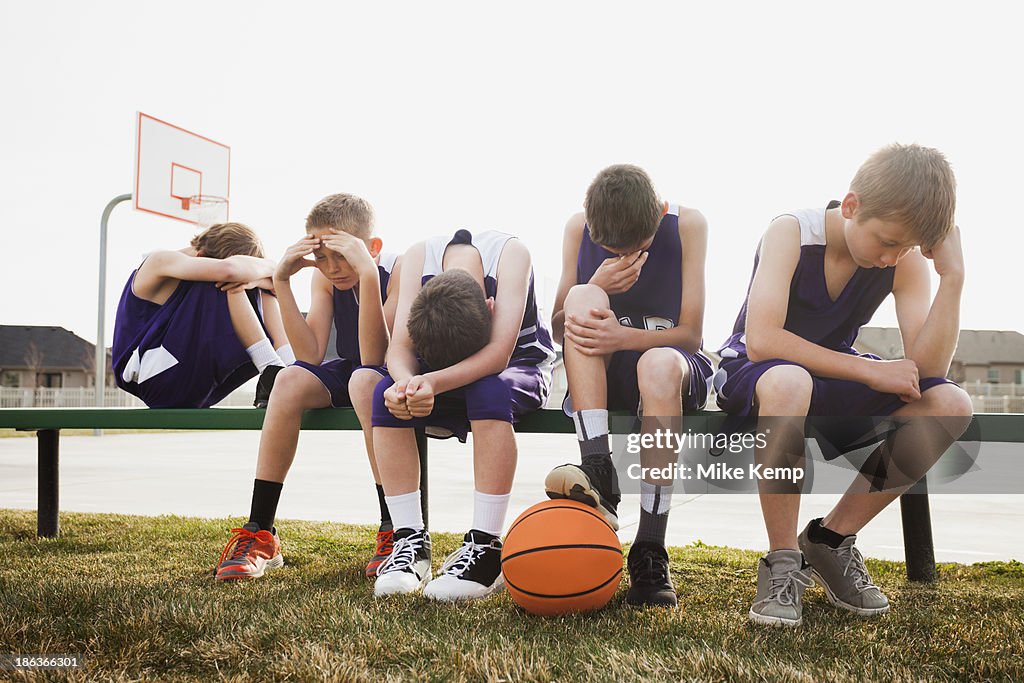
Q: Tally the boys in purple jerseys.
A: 5